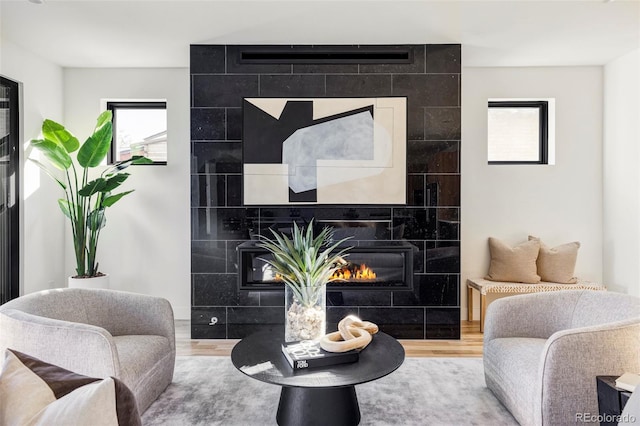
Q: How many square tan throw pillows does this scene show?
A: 2